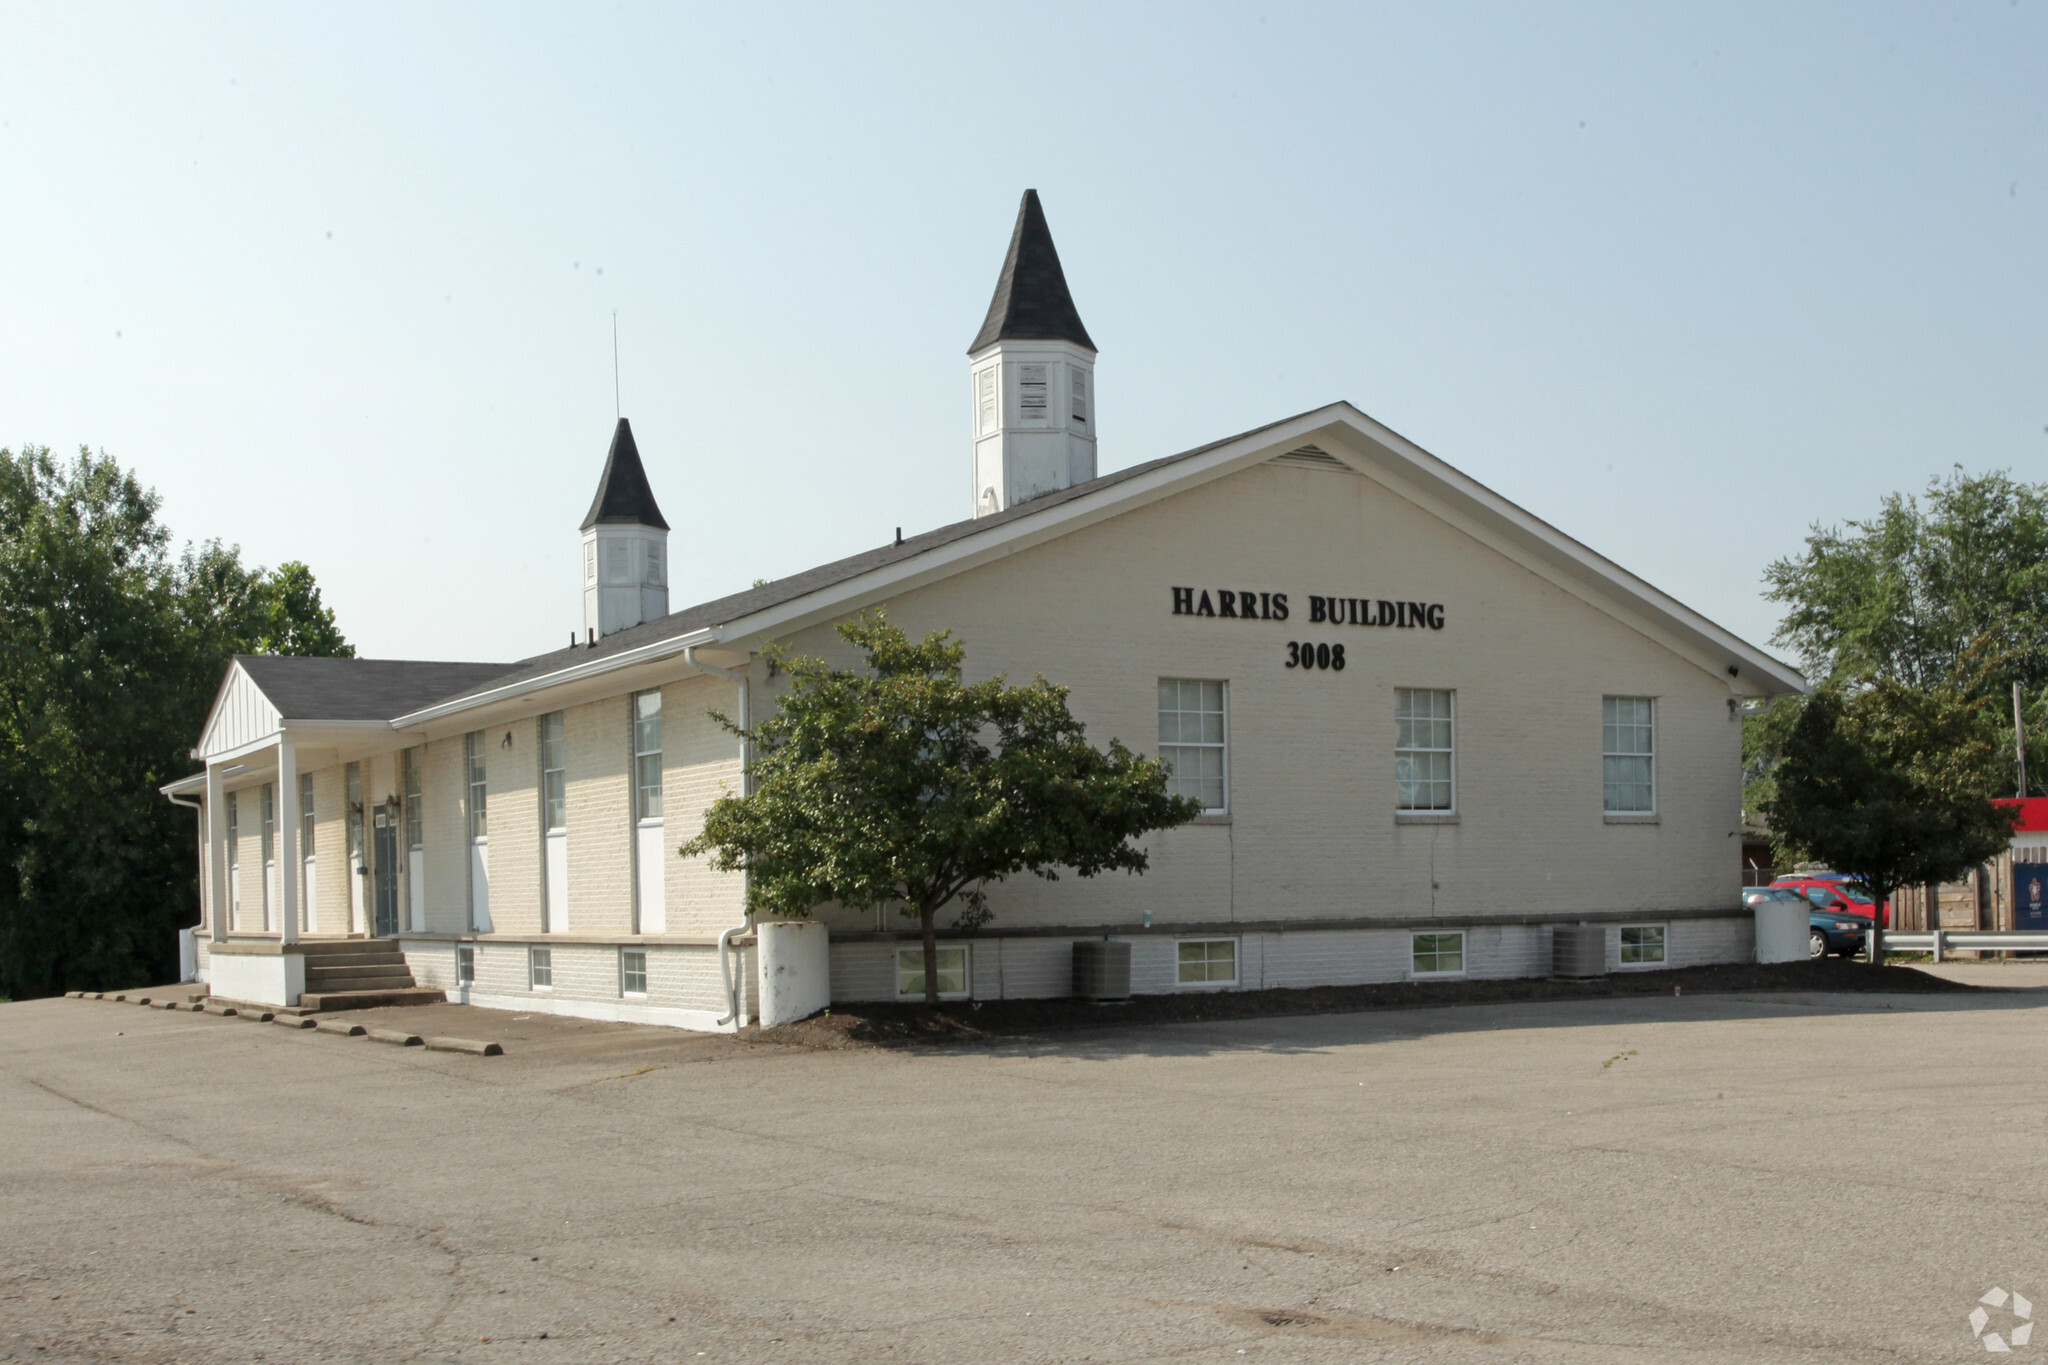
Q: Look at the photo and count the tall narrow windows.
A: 8